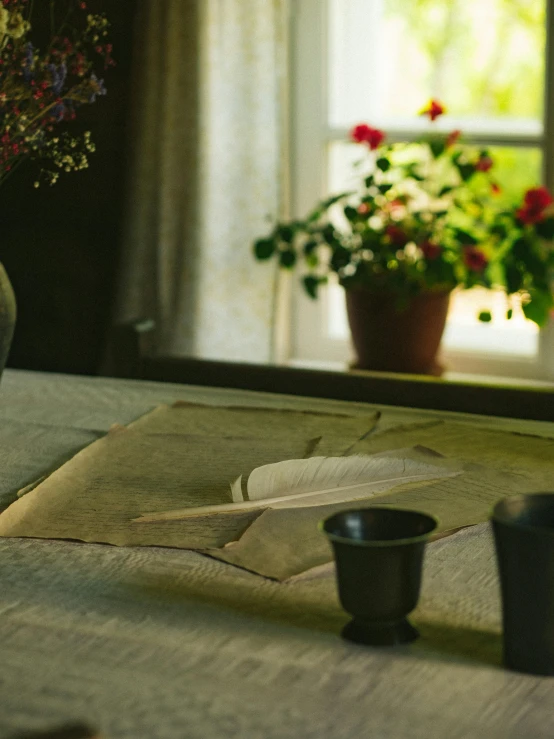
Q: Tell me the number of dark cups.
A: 2